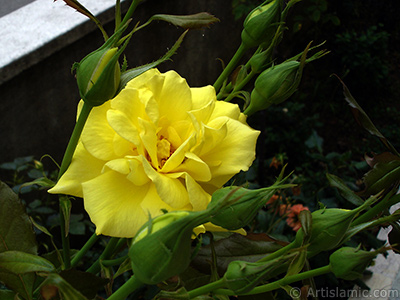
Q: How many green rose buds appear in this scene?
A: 9